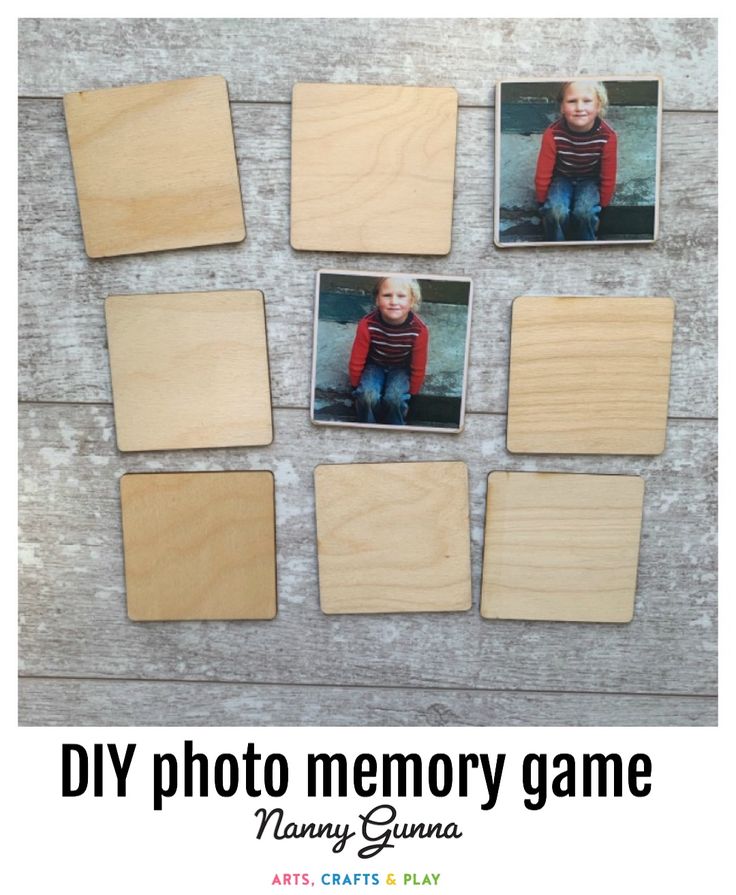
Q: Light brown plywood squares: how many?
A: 7